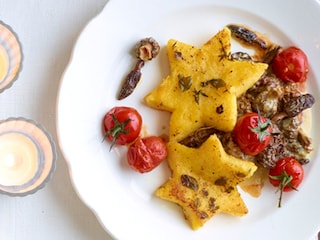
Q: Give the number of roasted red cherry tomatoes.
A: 5